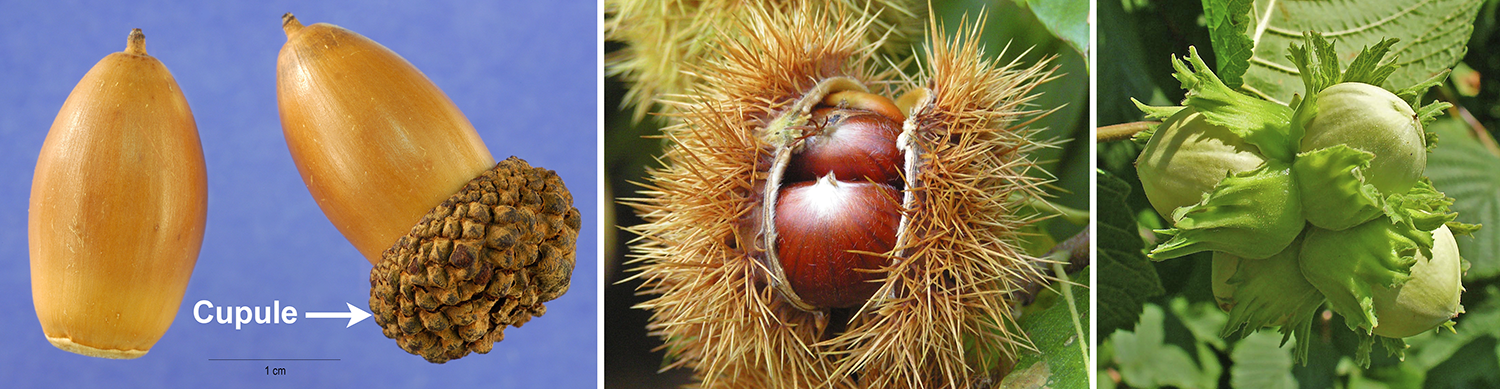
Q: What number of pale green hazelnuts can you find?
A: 4